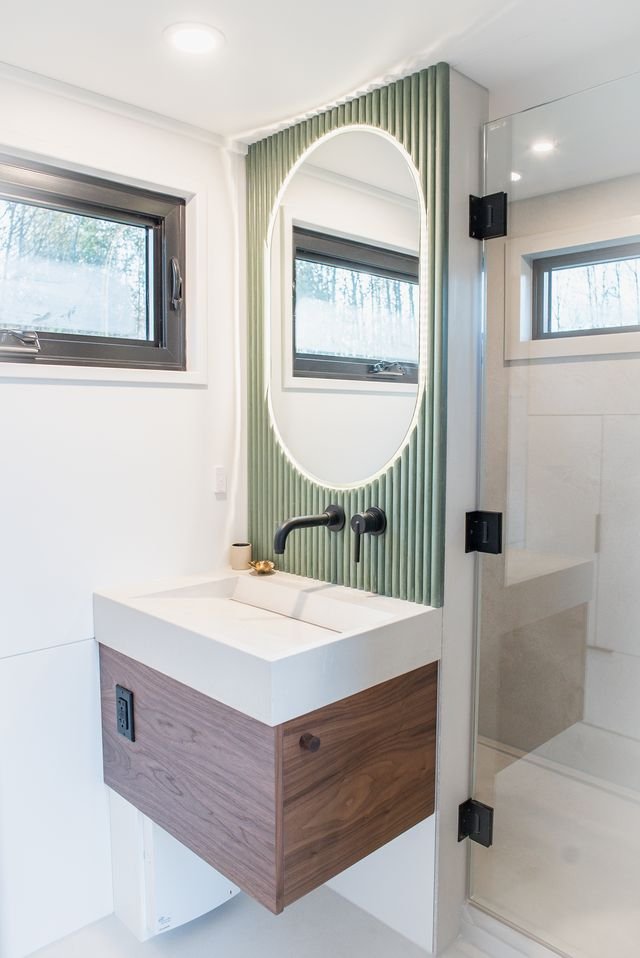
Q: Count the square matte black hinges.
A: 3